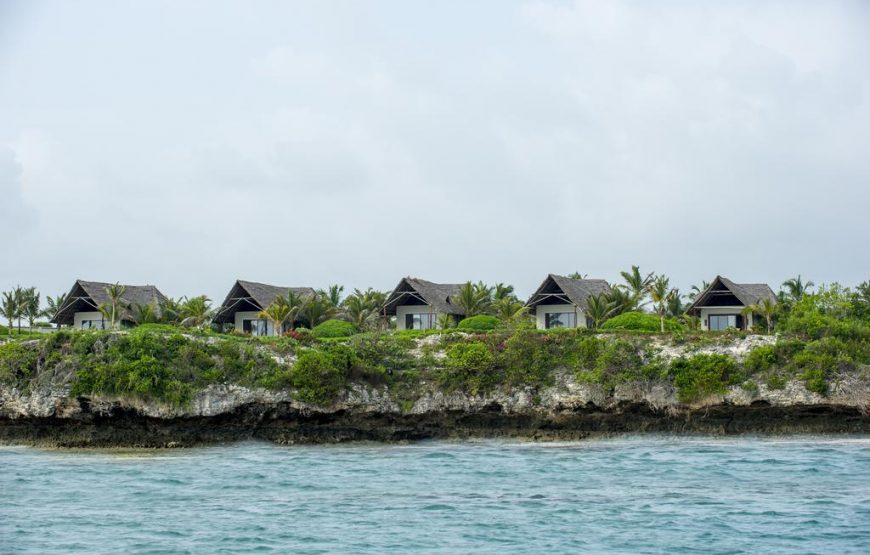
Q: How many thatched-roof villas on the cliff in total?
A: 5